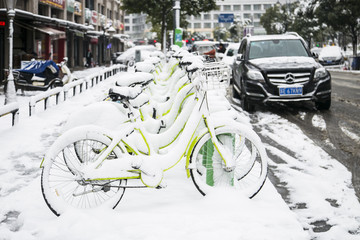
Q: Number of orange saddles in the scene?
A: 0